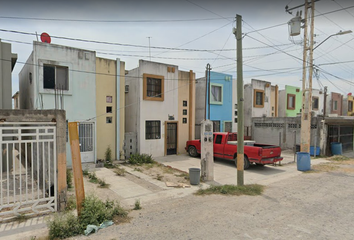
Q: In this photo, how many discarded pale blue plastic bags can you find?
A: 2